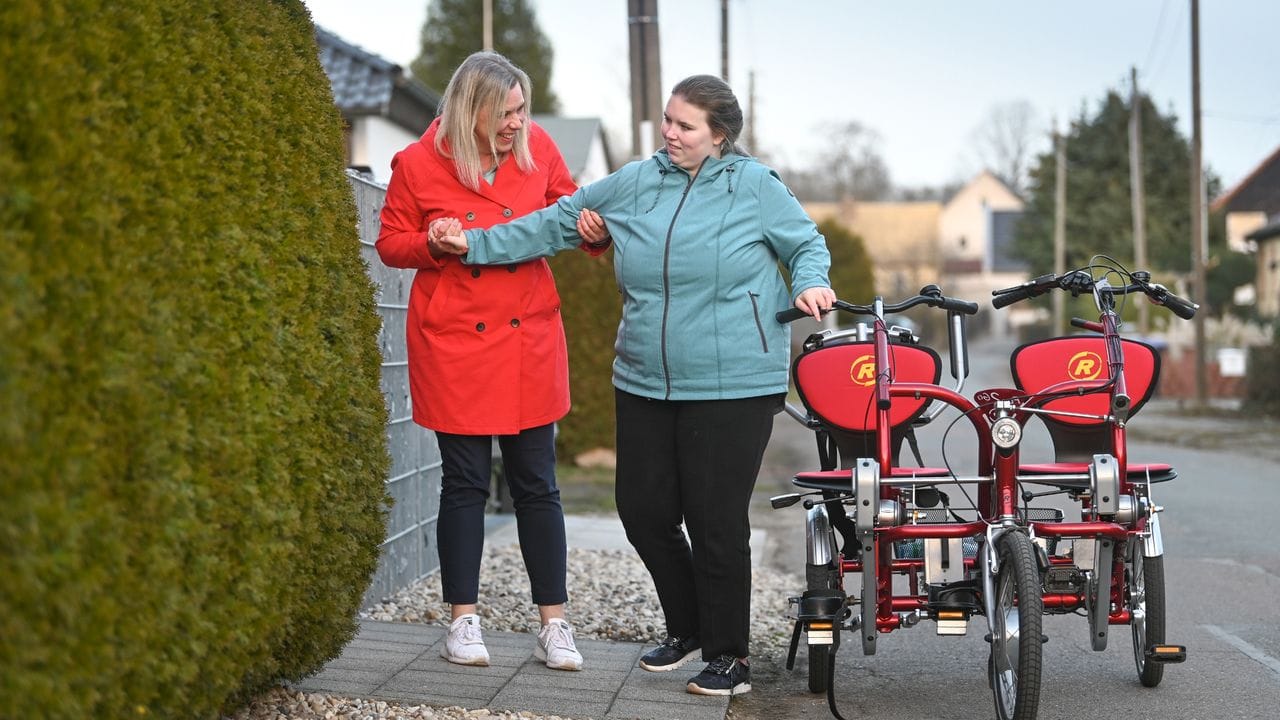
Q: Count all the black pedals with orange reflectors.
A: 3